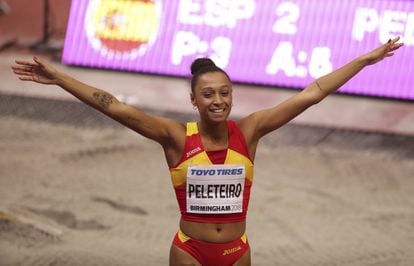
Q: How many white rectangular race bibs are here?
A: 1